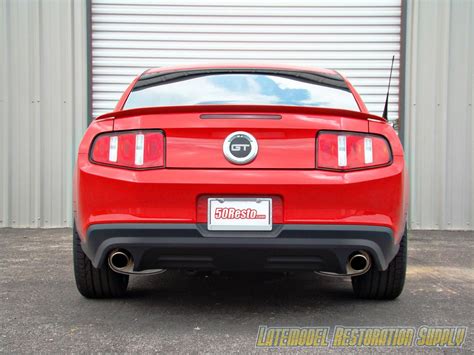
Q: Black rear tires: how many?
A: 2